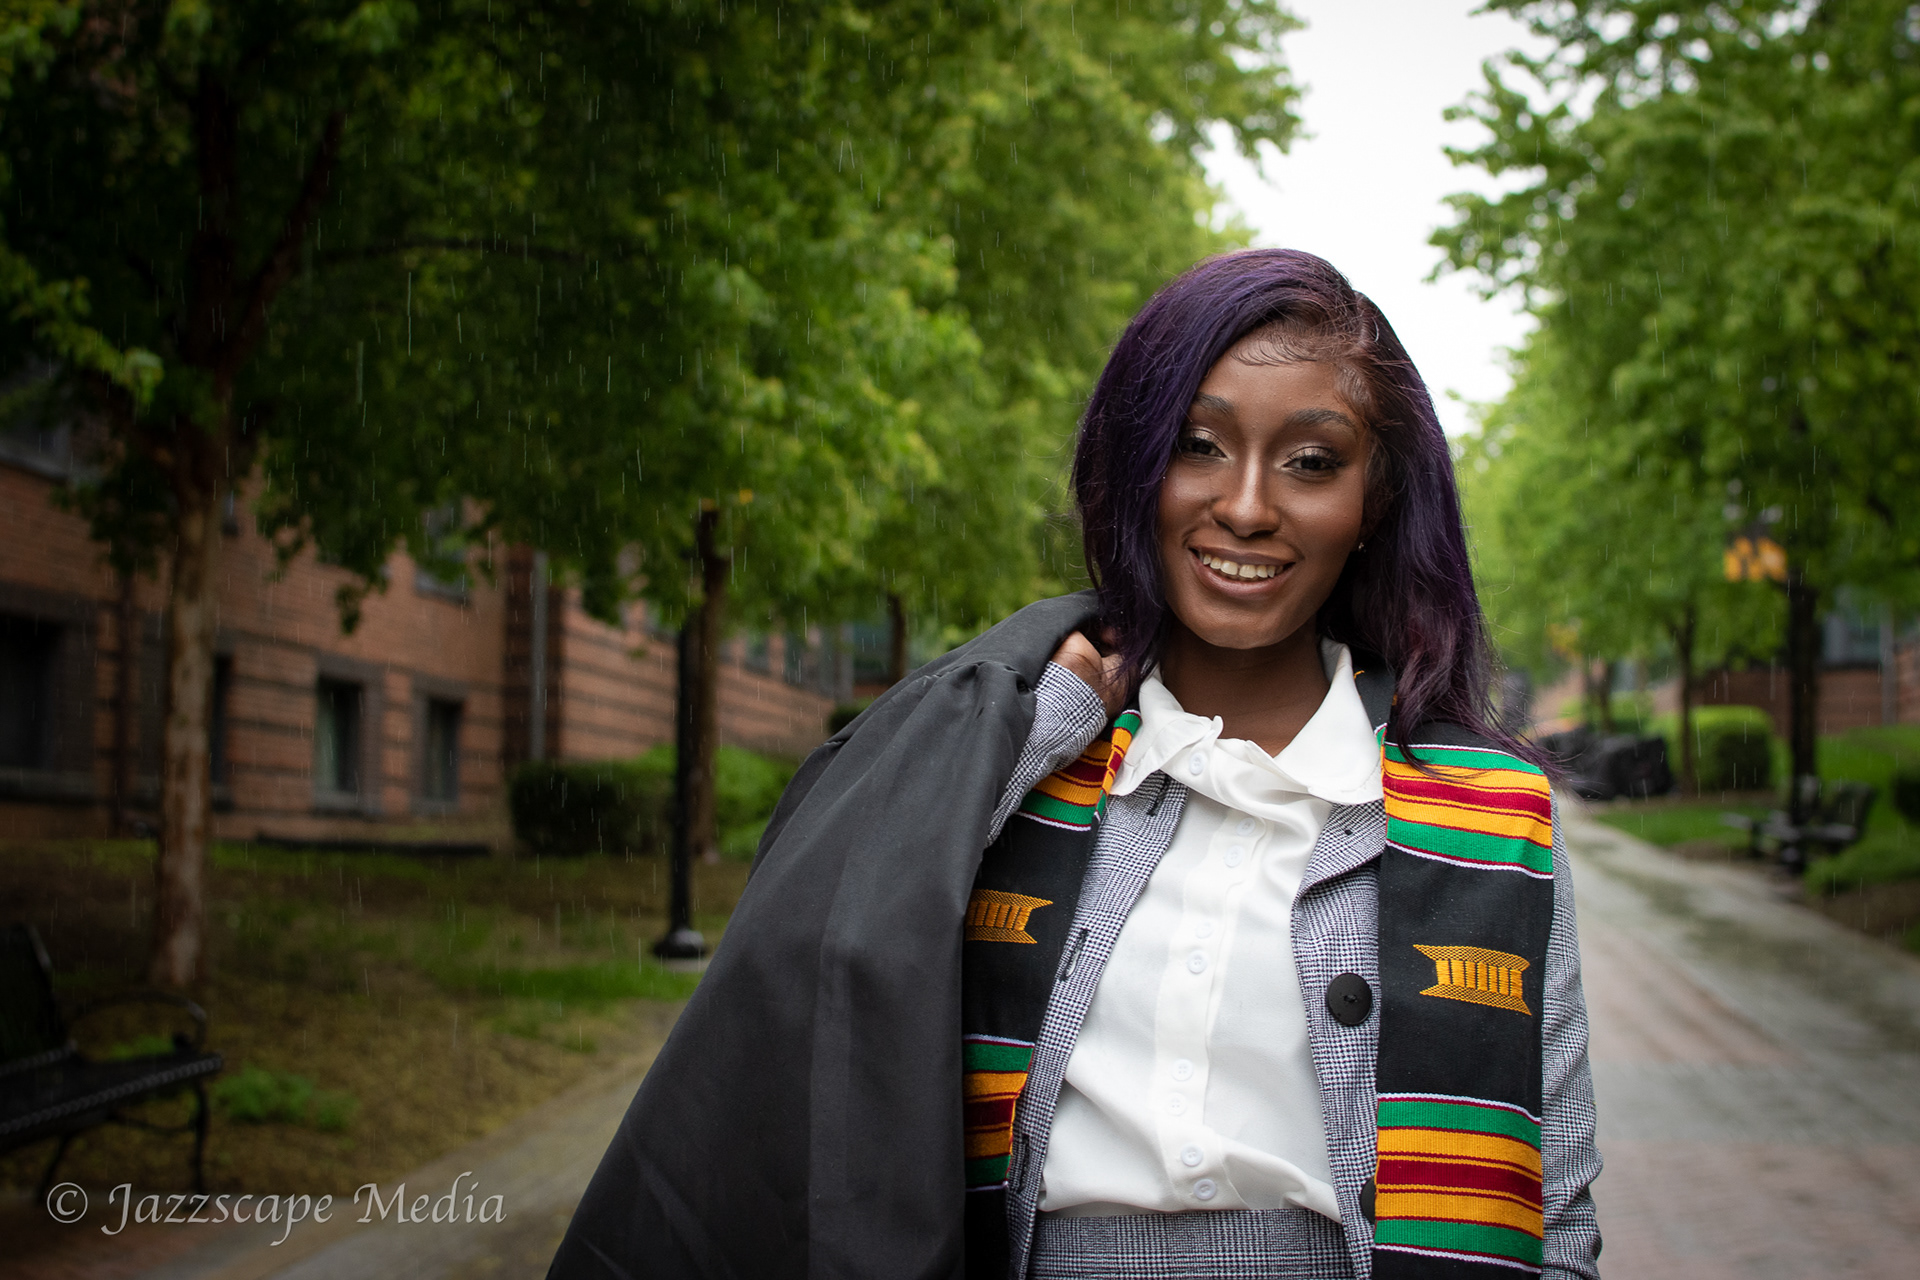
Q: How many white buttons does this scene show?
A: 9